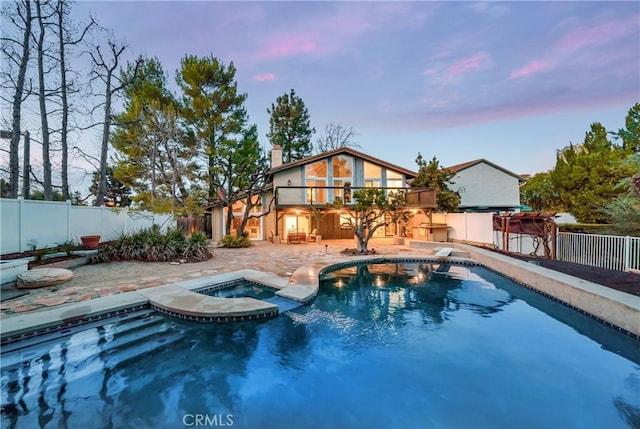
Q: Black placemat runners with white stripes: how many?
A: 0